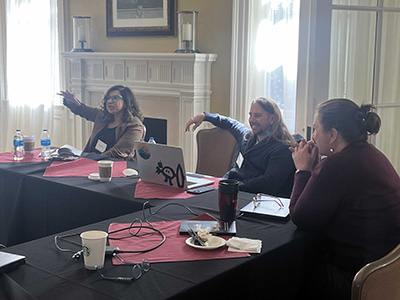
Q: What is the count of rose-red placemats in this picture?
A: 4